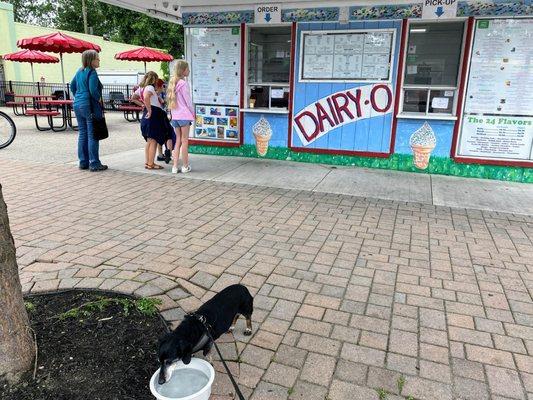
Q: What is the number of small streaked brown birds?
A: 0